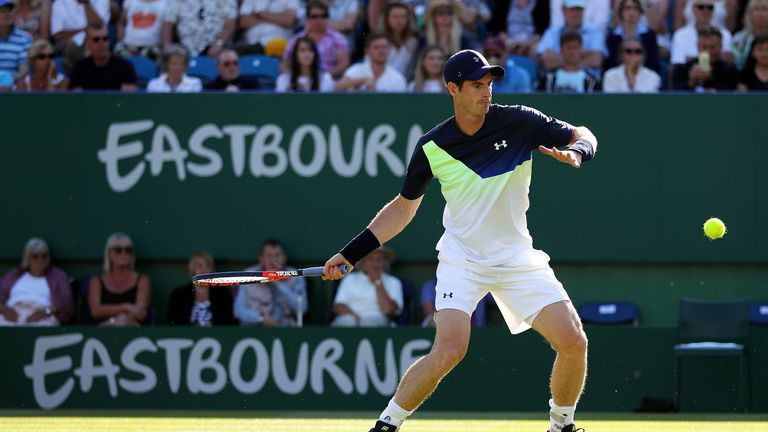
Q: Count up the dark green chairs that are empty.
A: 1